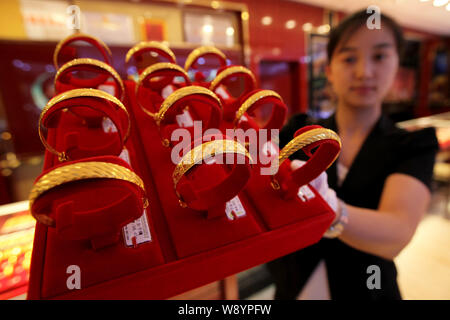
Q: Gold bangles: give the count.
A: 12